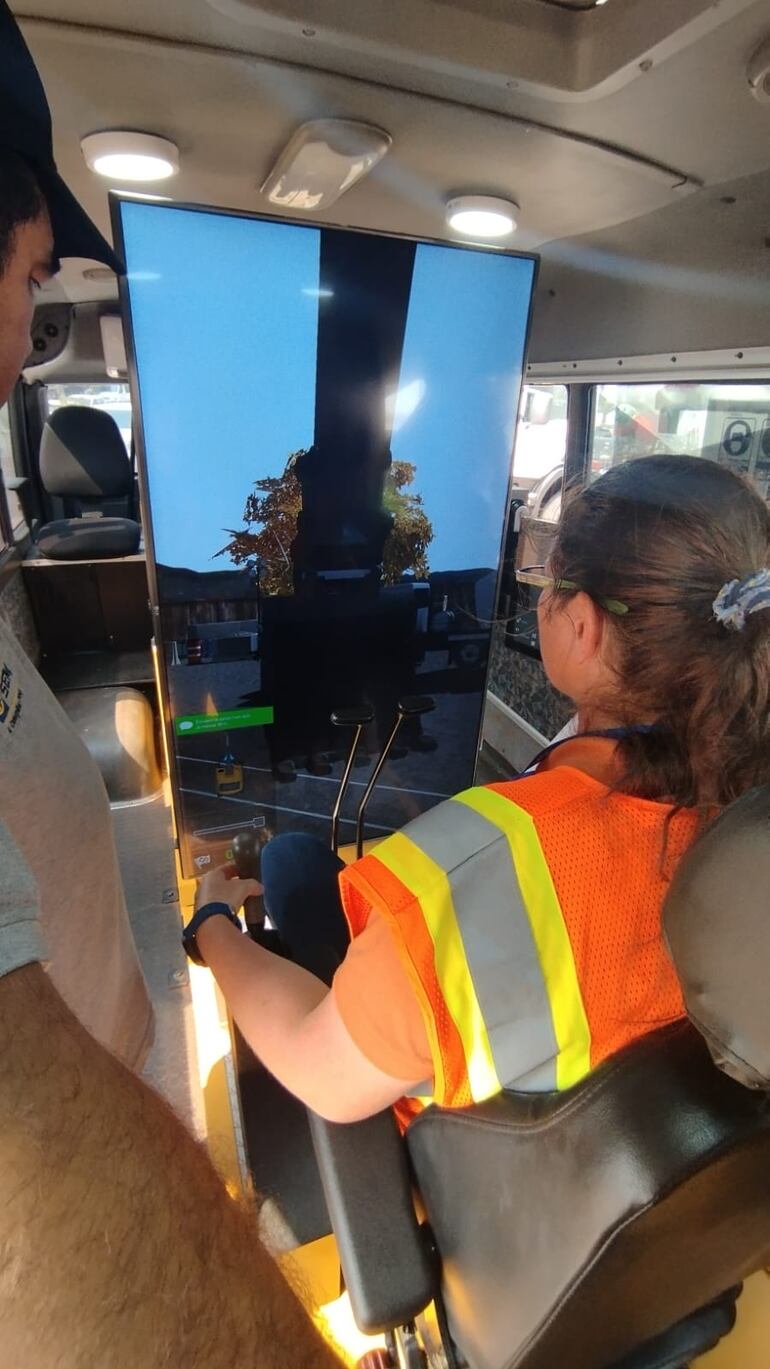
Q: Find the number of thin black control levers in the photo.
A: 2